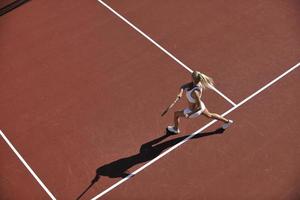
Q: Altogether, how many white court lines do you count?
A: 3